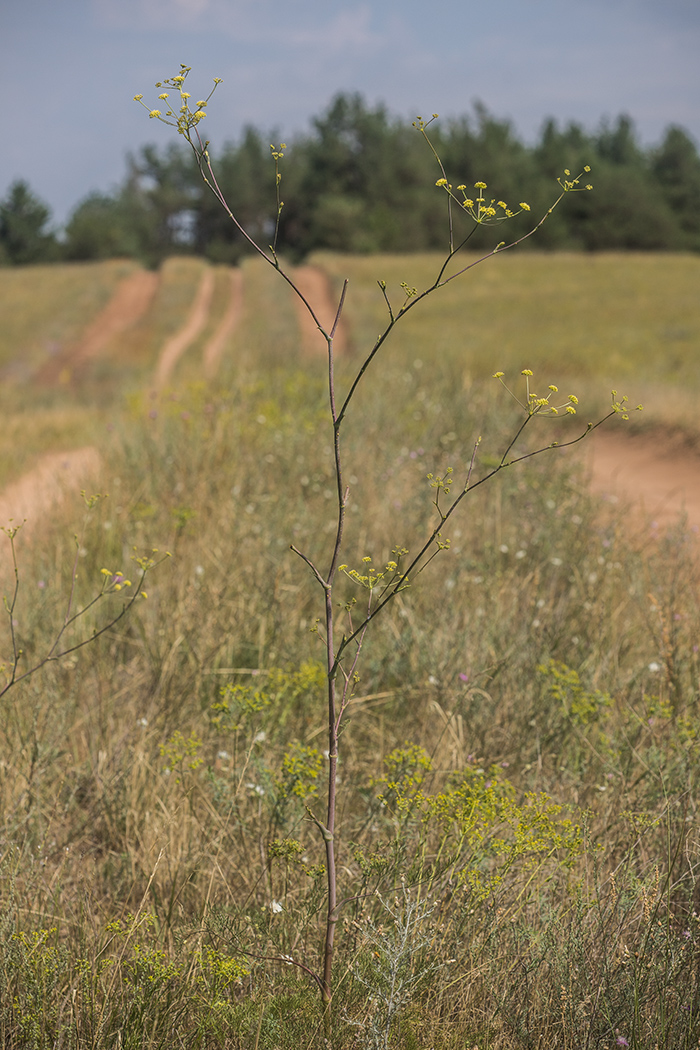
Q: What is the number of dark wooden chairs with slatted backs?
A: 0